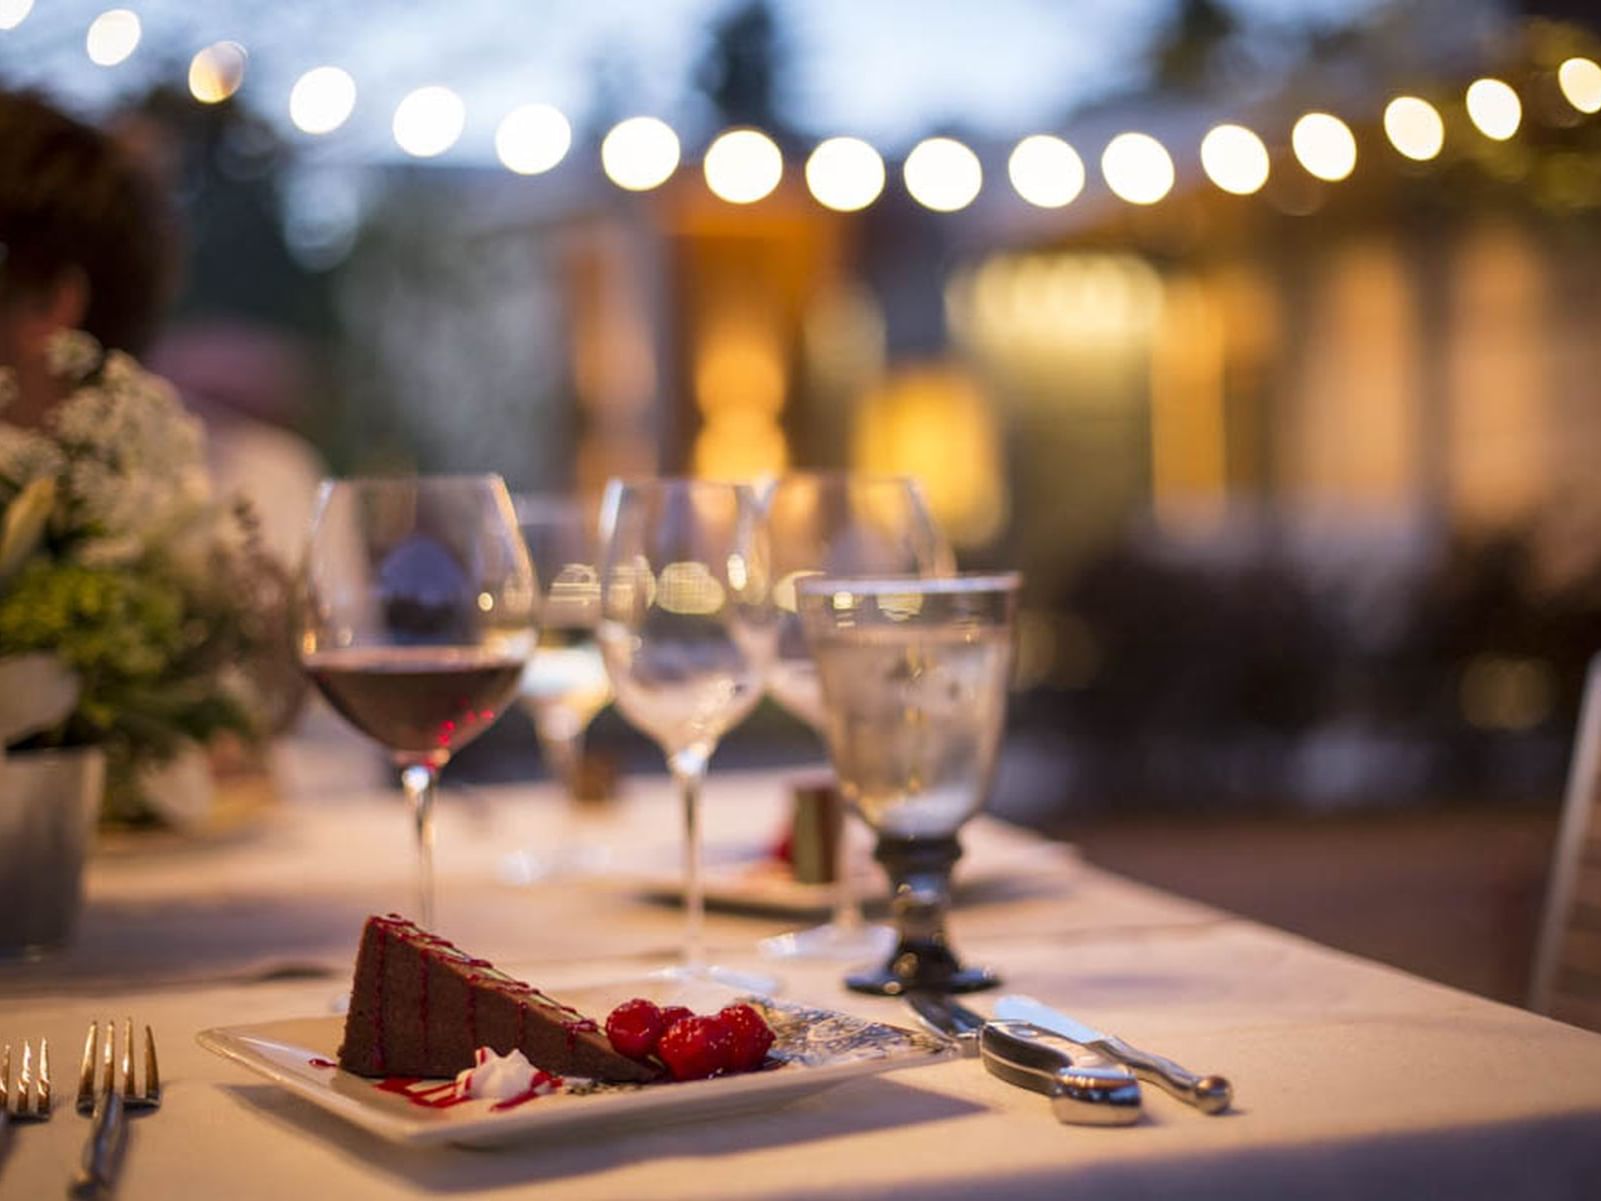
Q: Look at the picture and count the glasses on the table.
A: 5